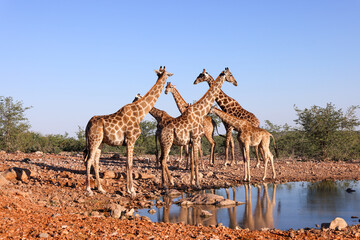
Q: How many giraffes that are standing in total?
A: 6